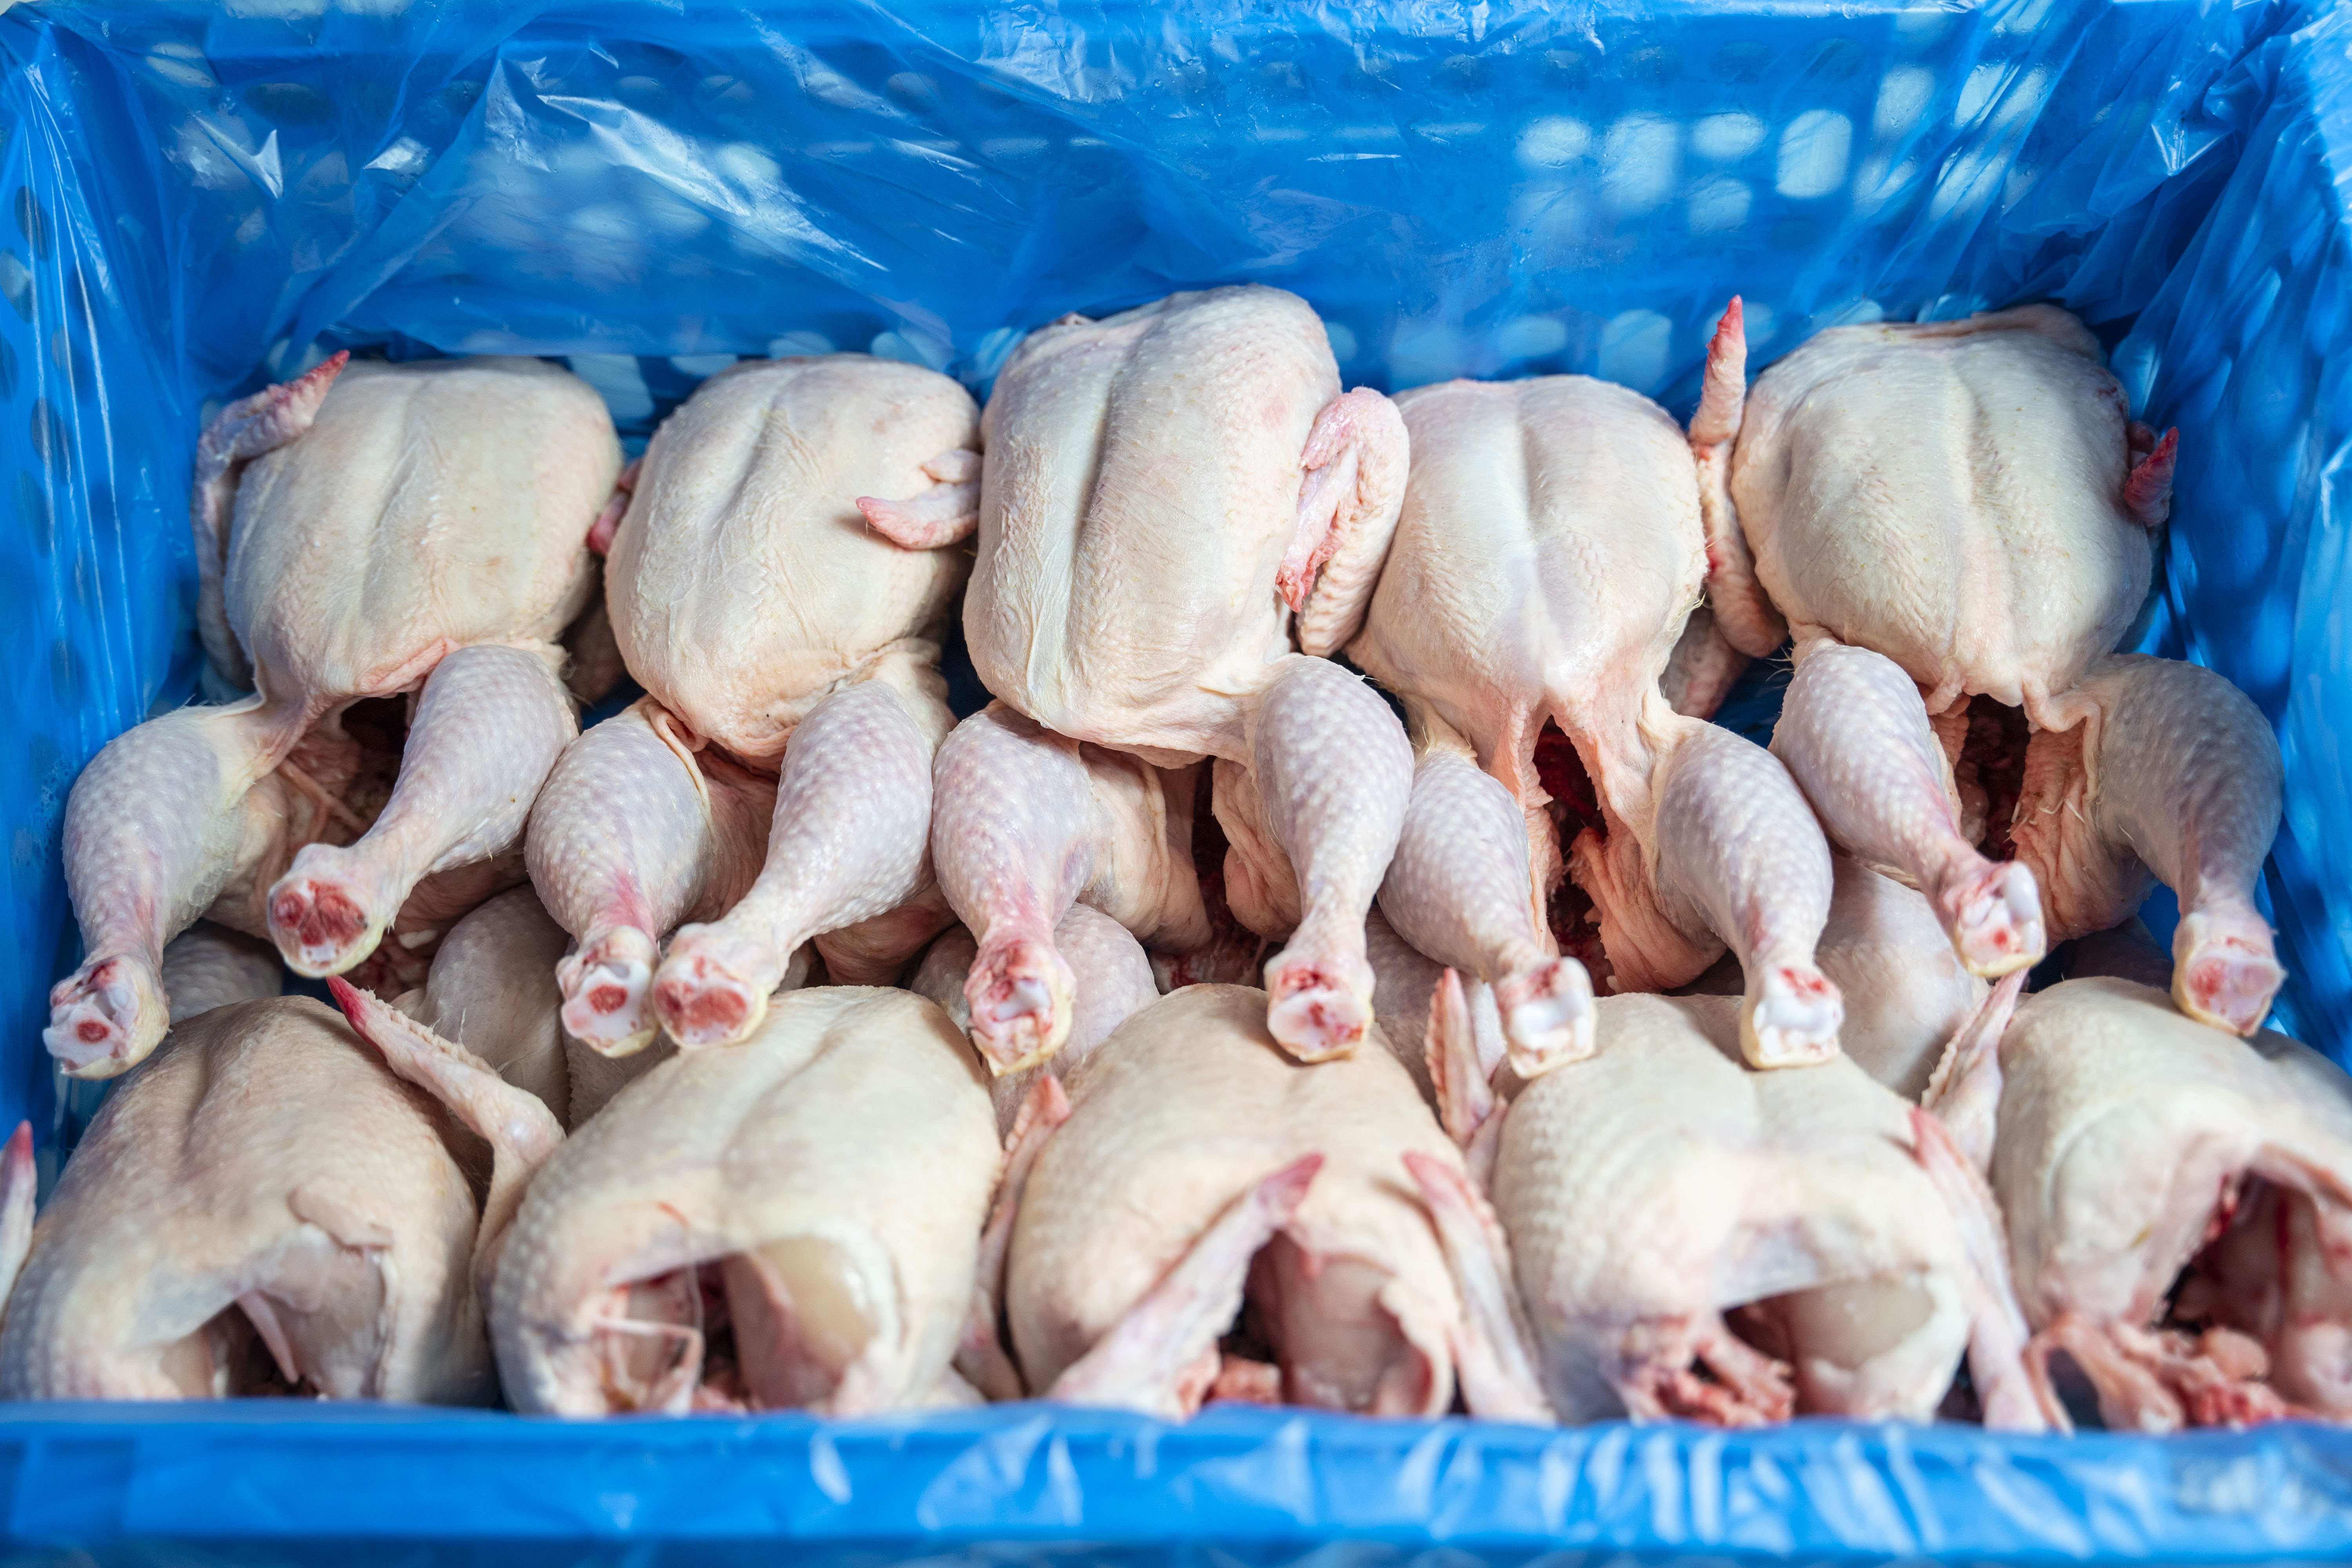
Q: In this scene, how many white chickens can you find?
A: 10